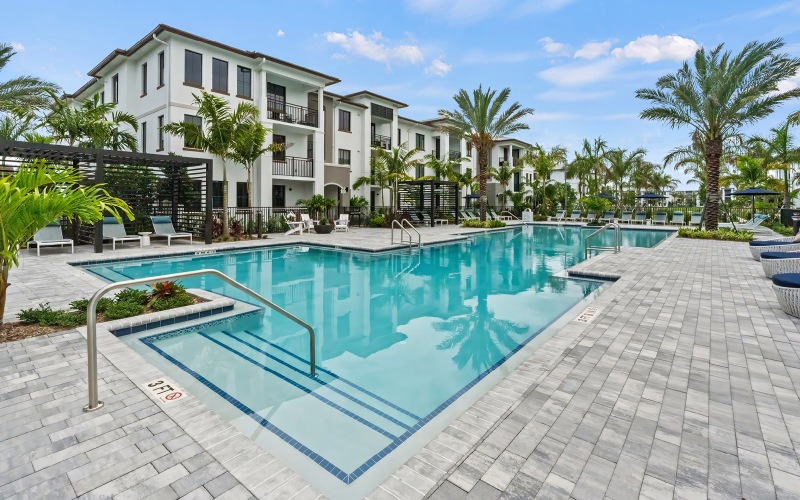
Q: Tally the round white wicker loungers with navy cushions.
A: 3